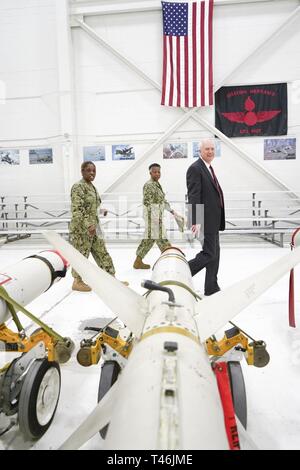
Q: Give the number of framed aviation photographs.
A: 7